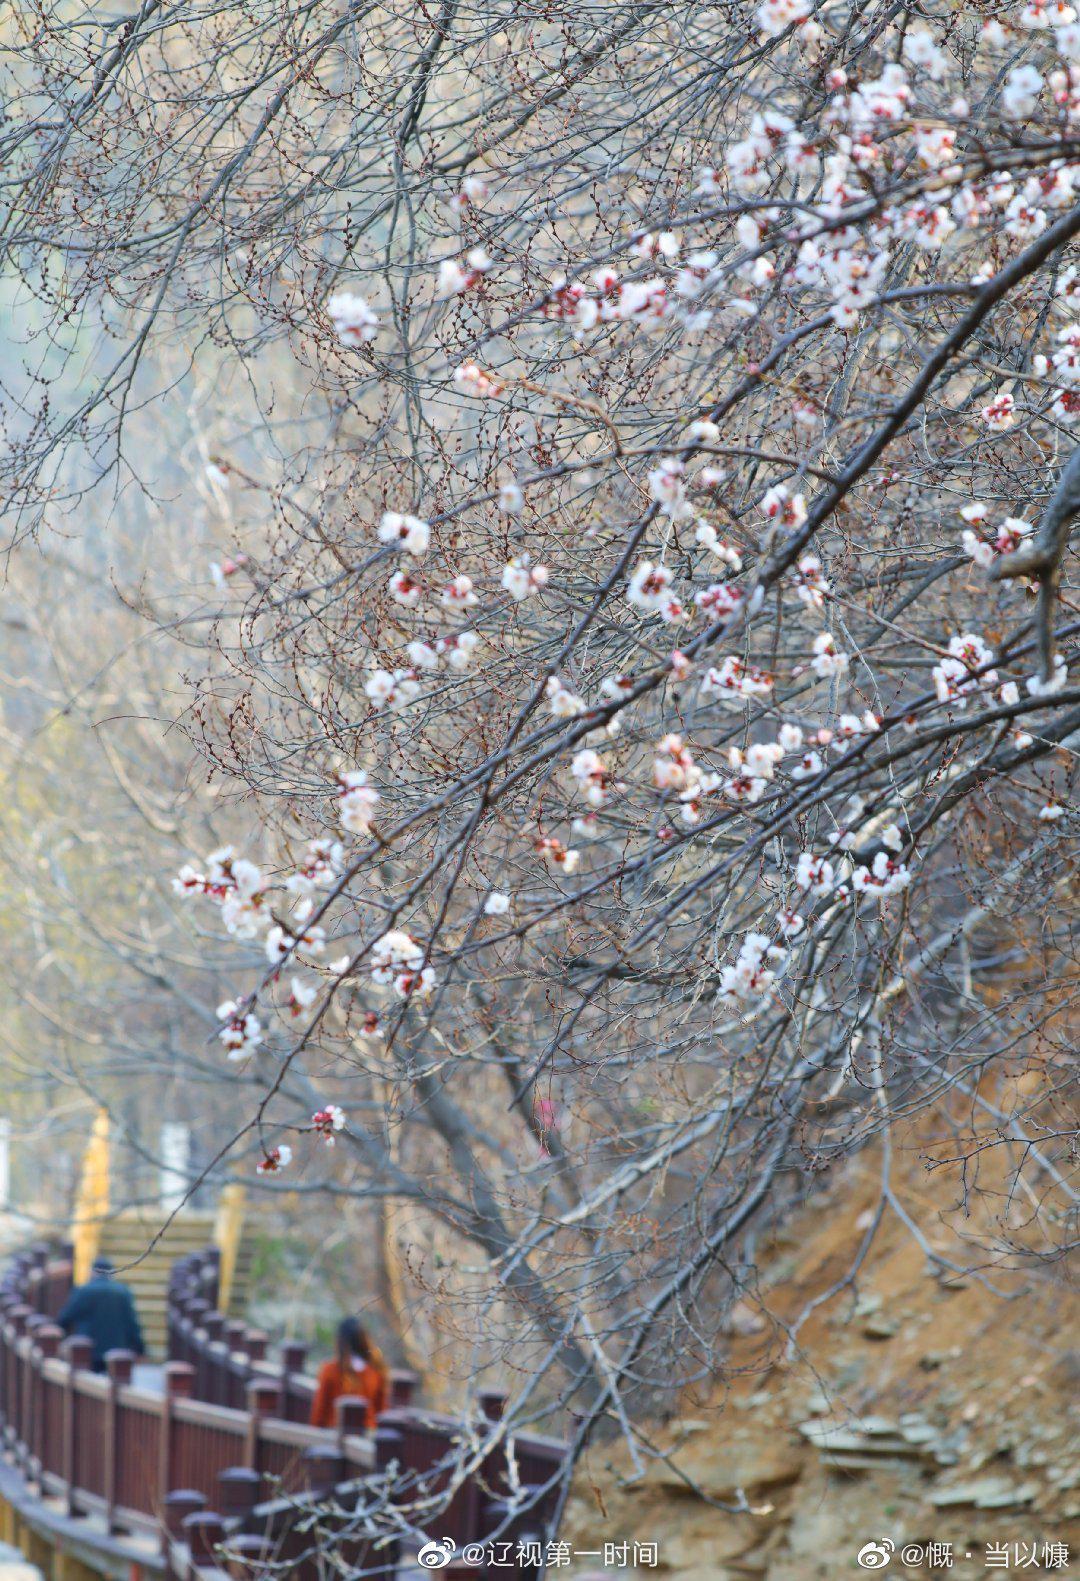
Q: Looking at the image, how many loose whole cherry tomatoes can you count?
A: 0